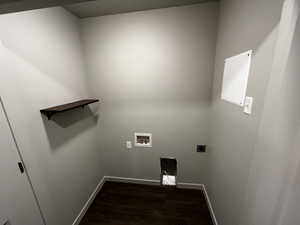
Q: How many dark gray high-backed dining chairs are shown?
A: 0